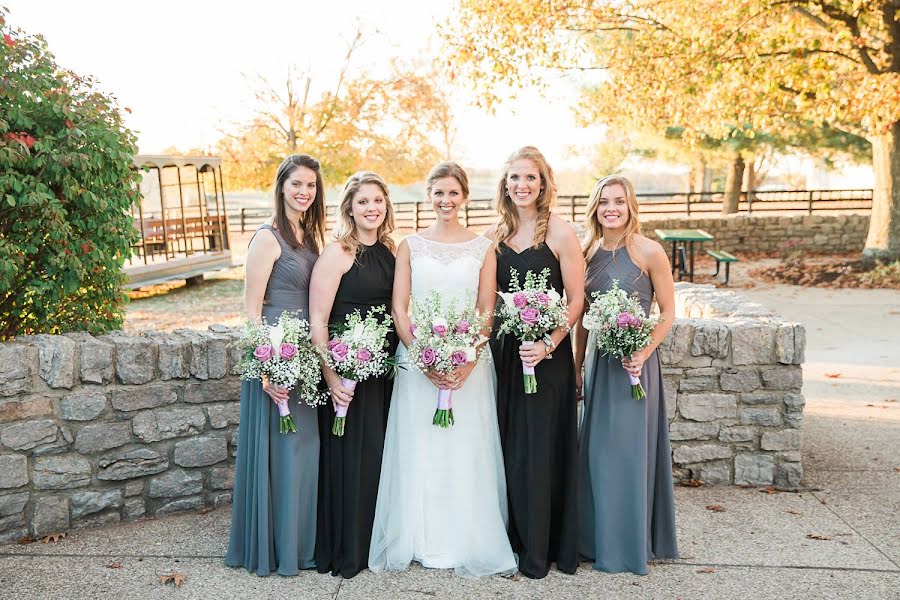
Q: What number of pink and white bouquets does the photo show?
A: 5